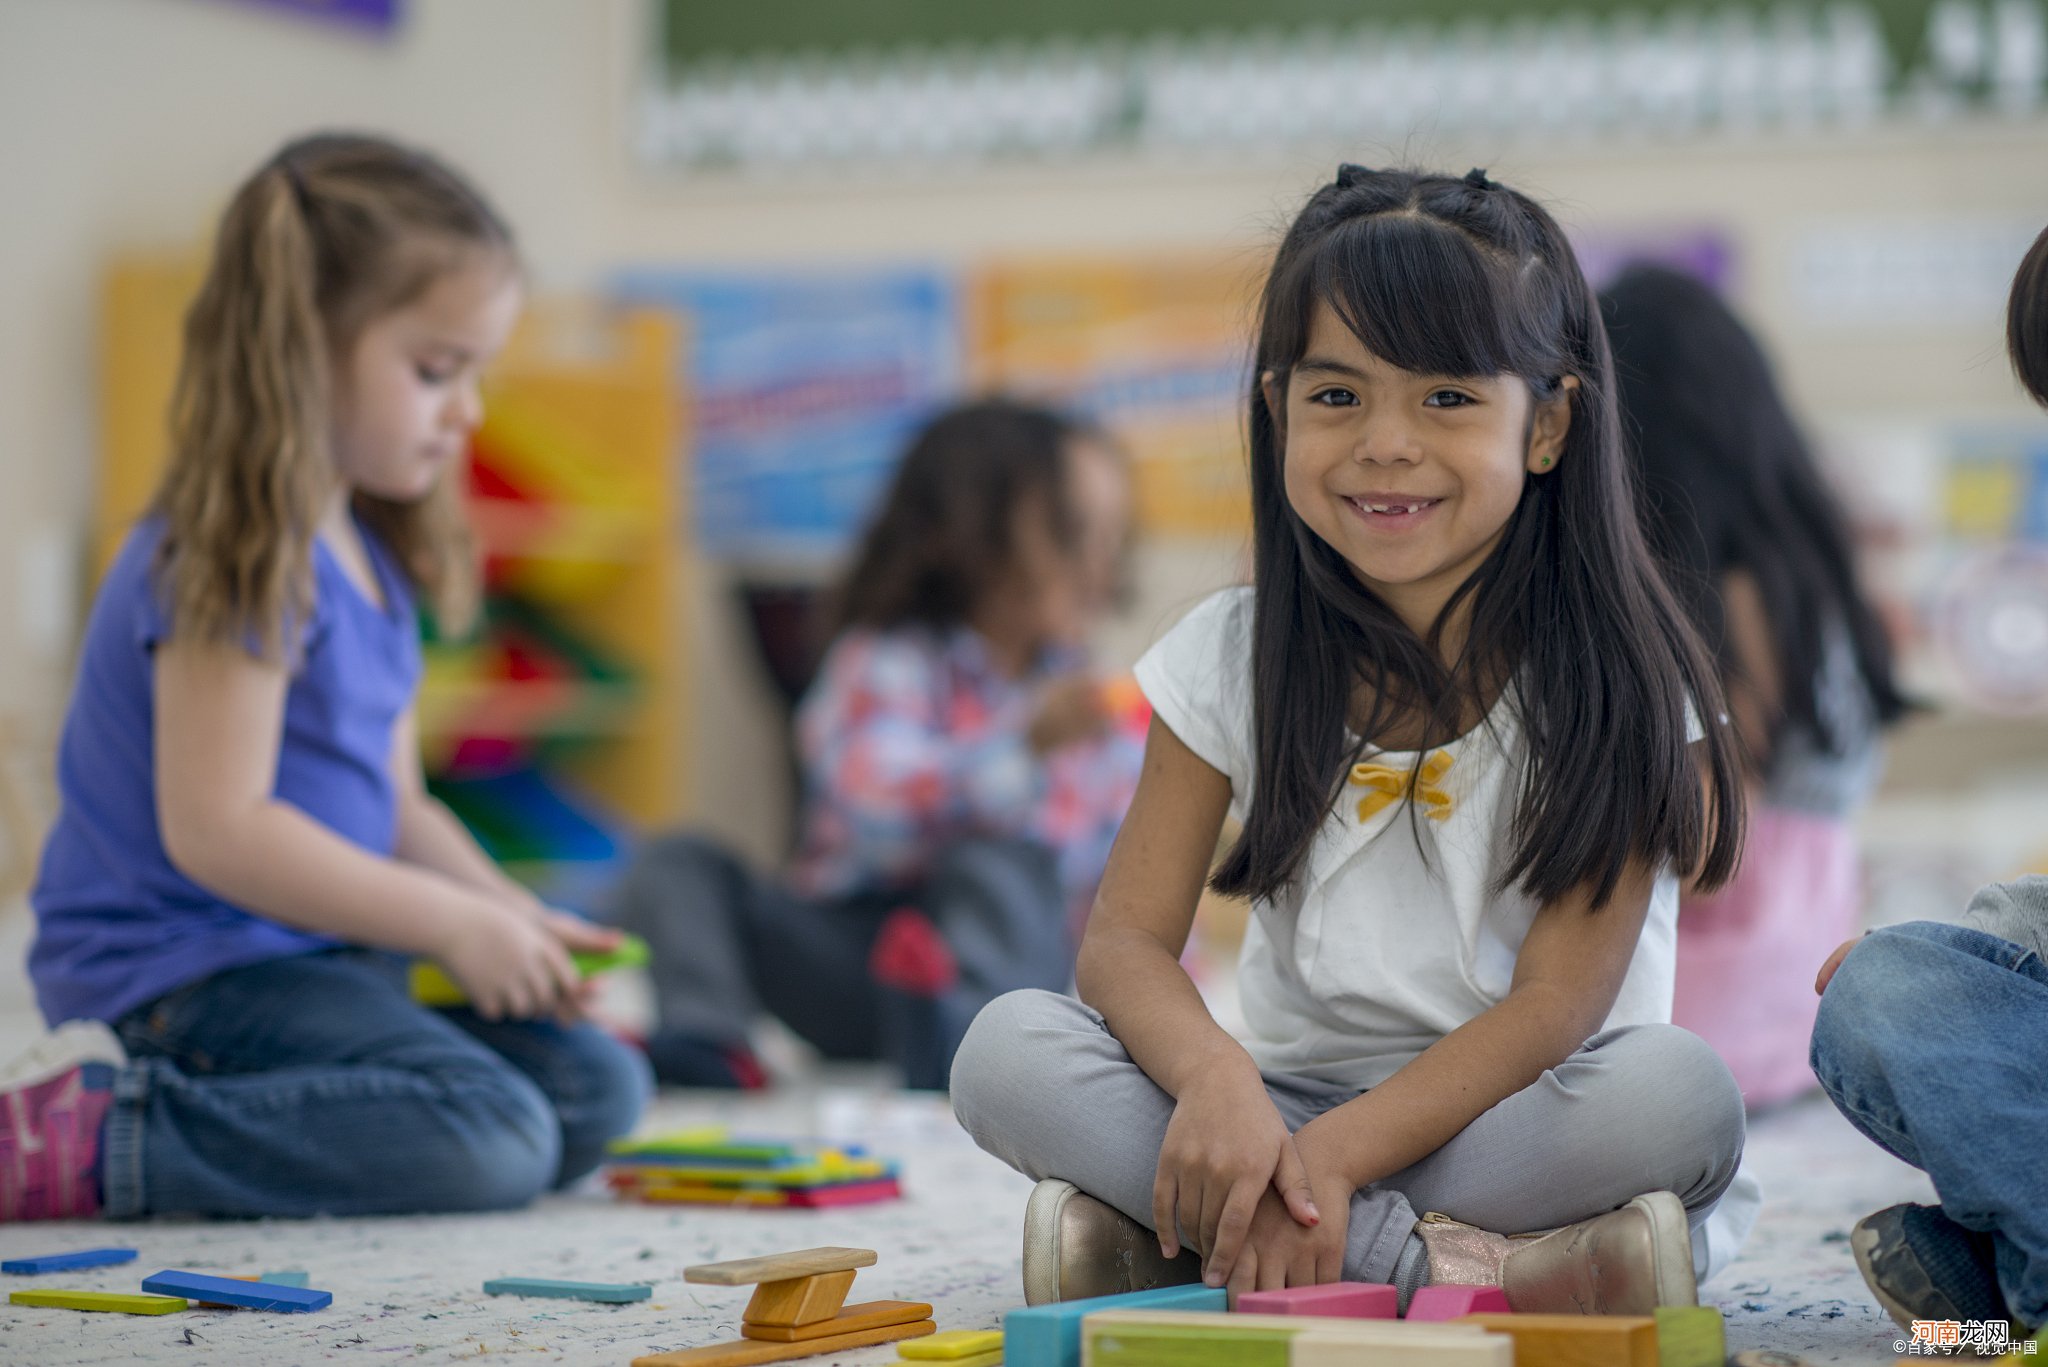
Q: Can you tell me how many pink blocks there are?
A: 2